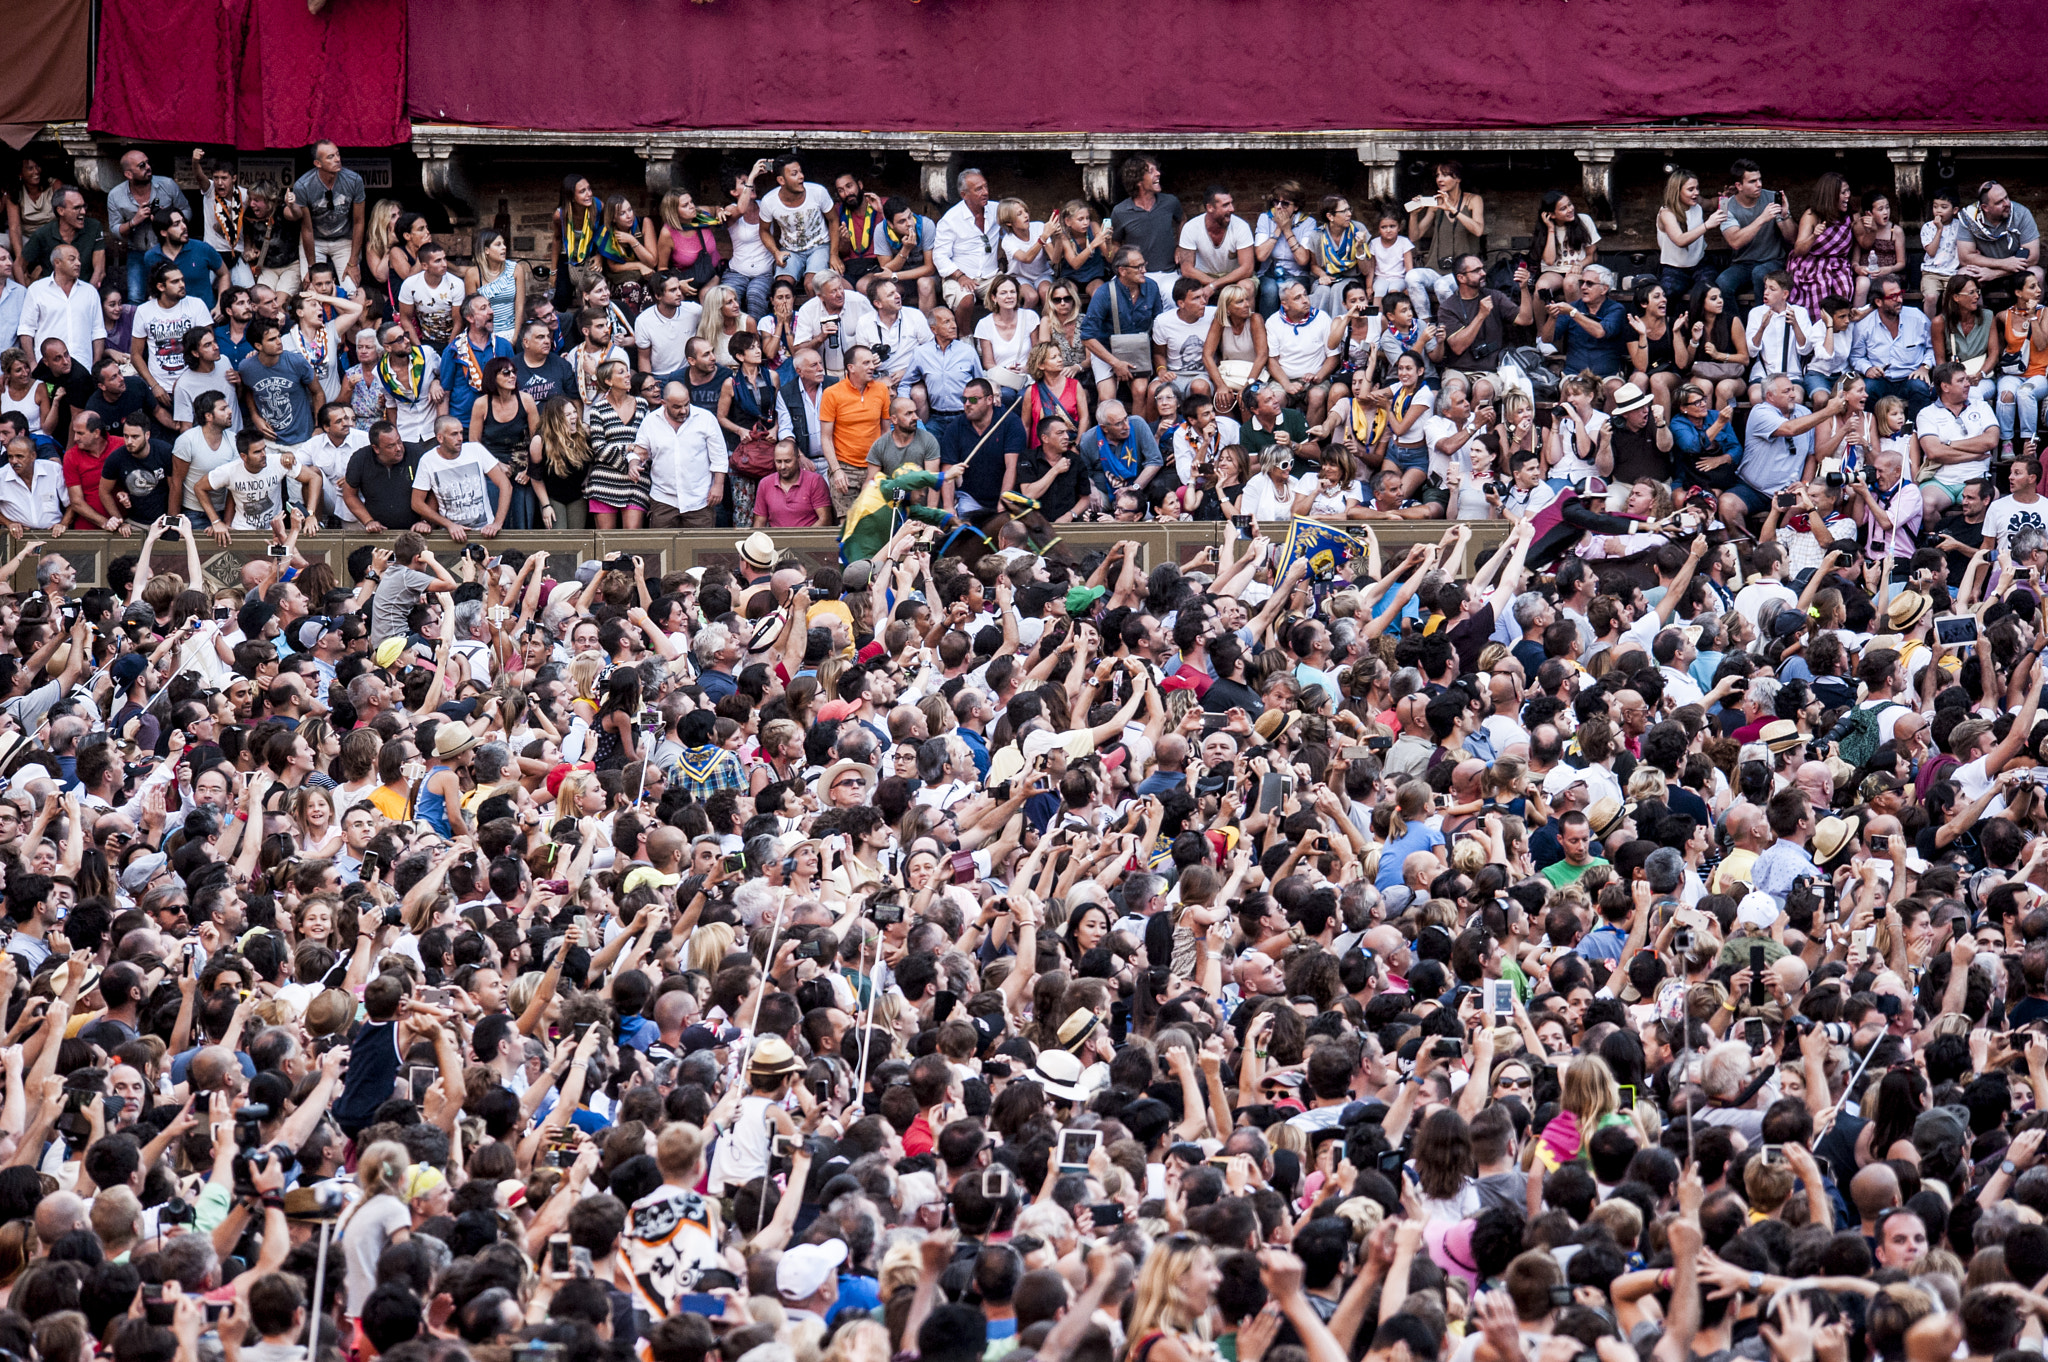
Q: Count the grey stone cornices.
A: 8